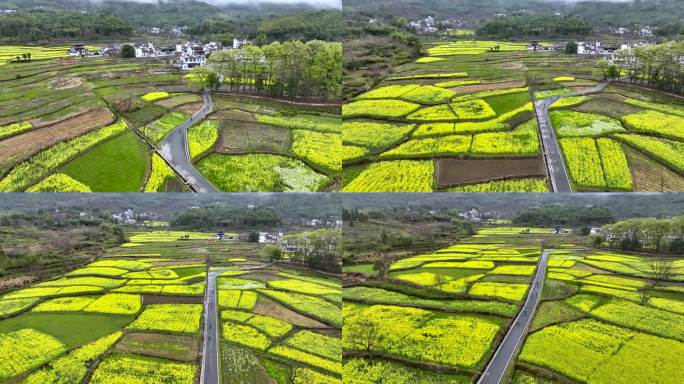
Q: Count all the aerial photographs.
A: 4